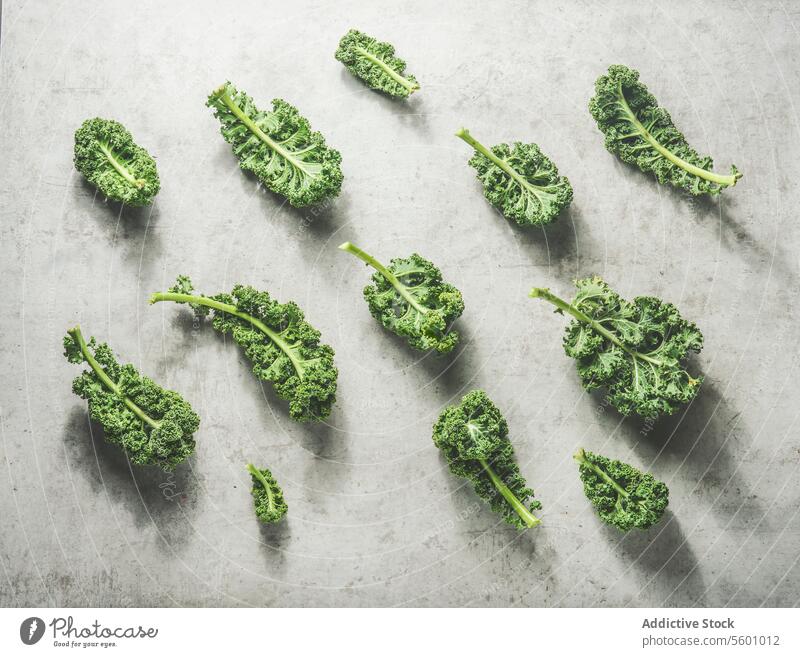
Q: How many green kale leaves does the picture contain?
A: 12